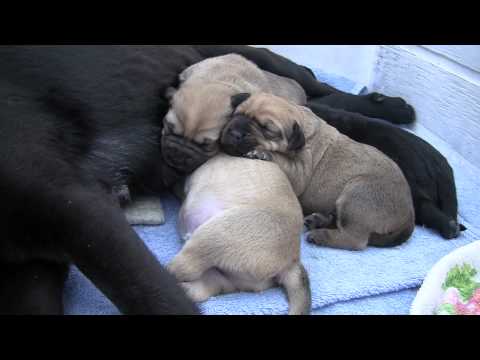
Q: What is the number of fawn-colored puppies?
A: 3